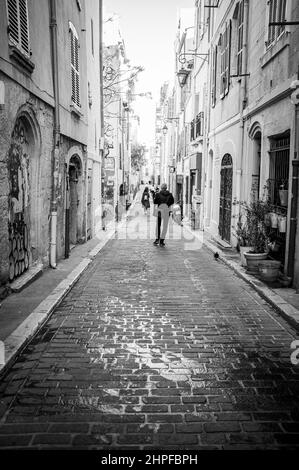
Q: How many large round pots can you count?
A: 2